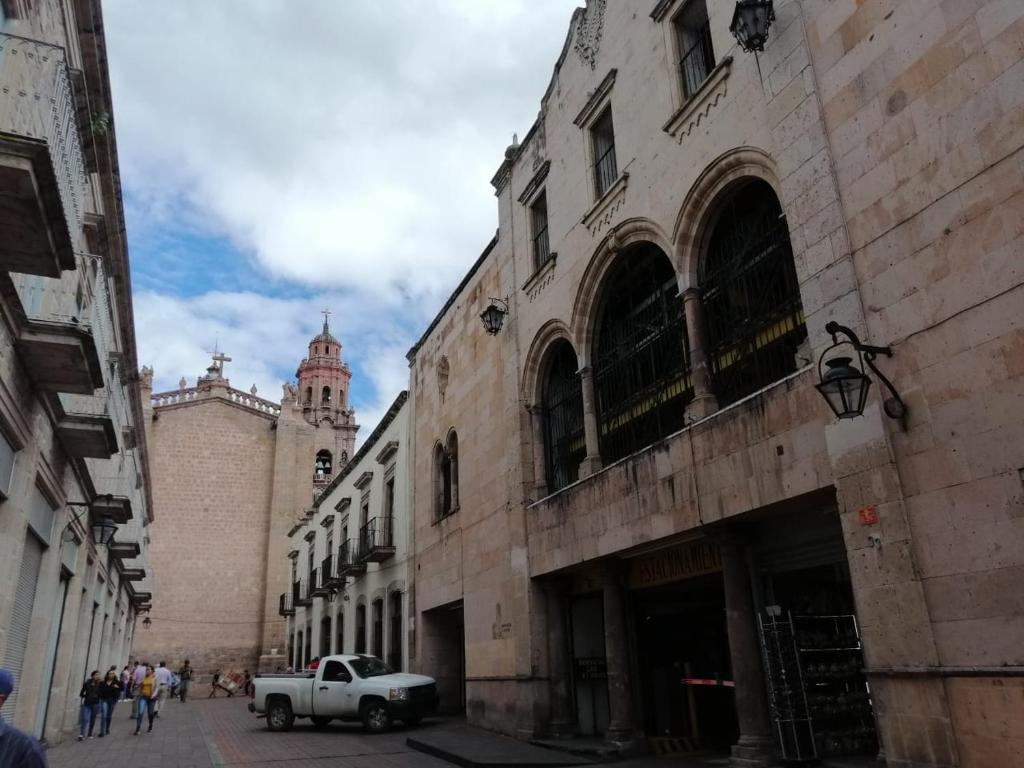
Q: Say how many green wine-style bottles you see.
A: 0